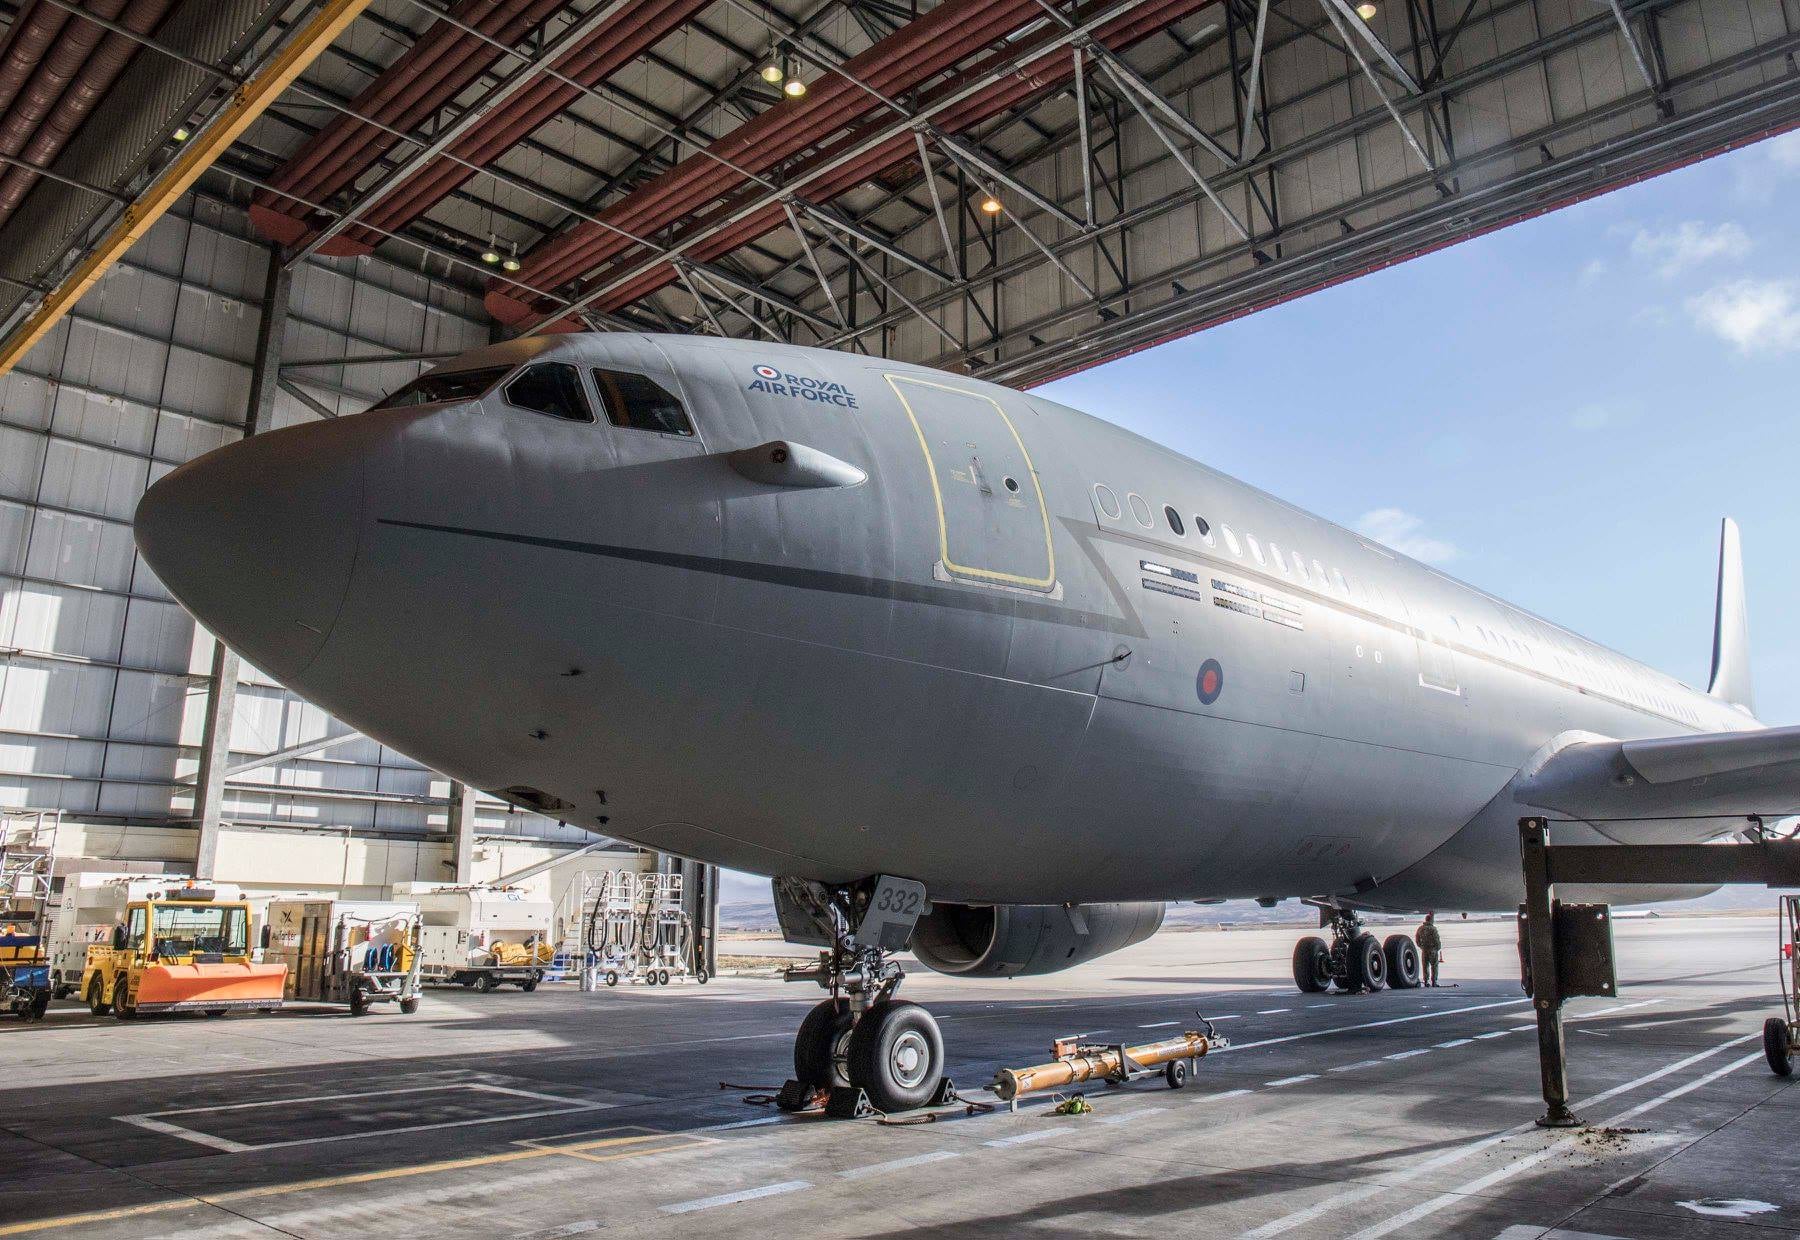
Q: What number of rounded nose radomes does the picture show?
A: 1